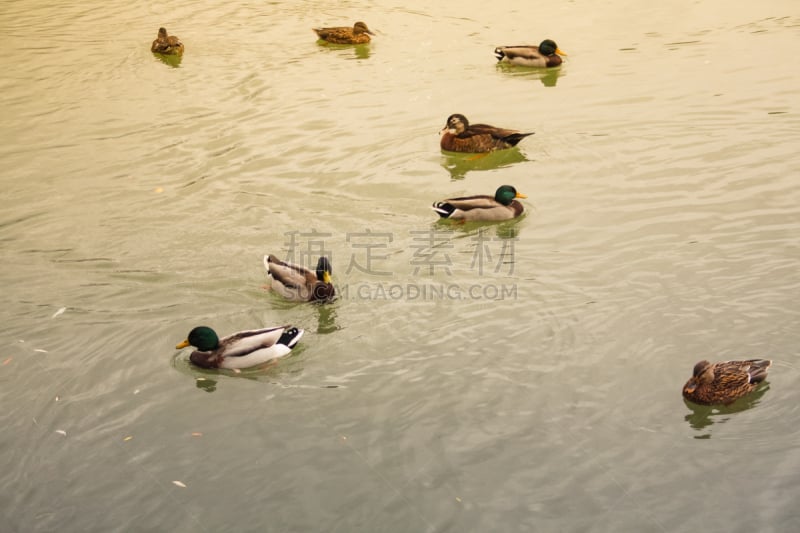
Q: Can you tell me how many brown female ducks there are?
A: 4